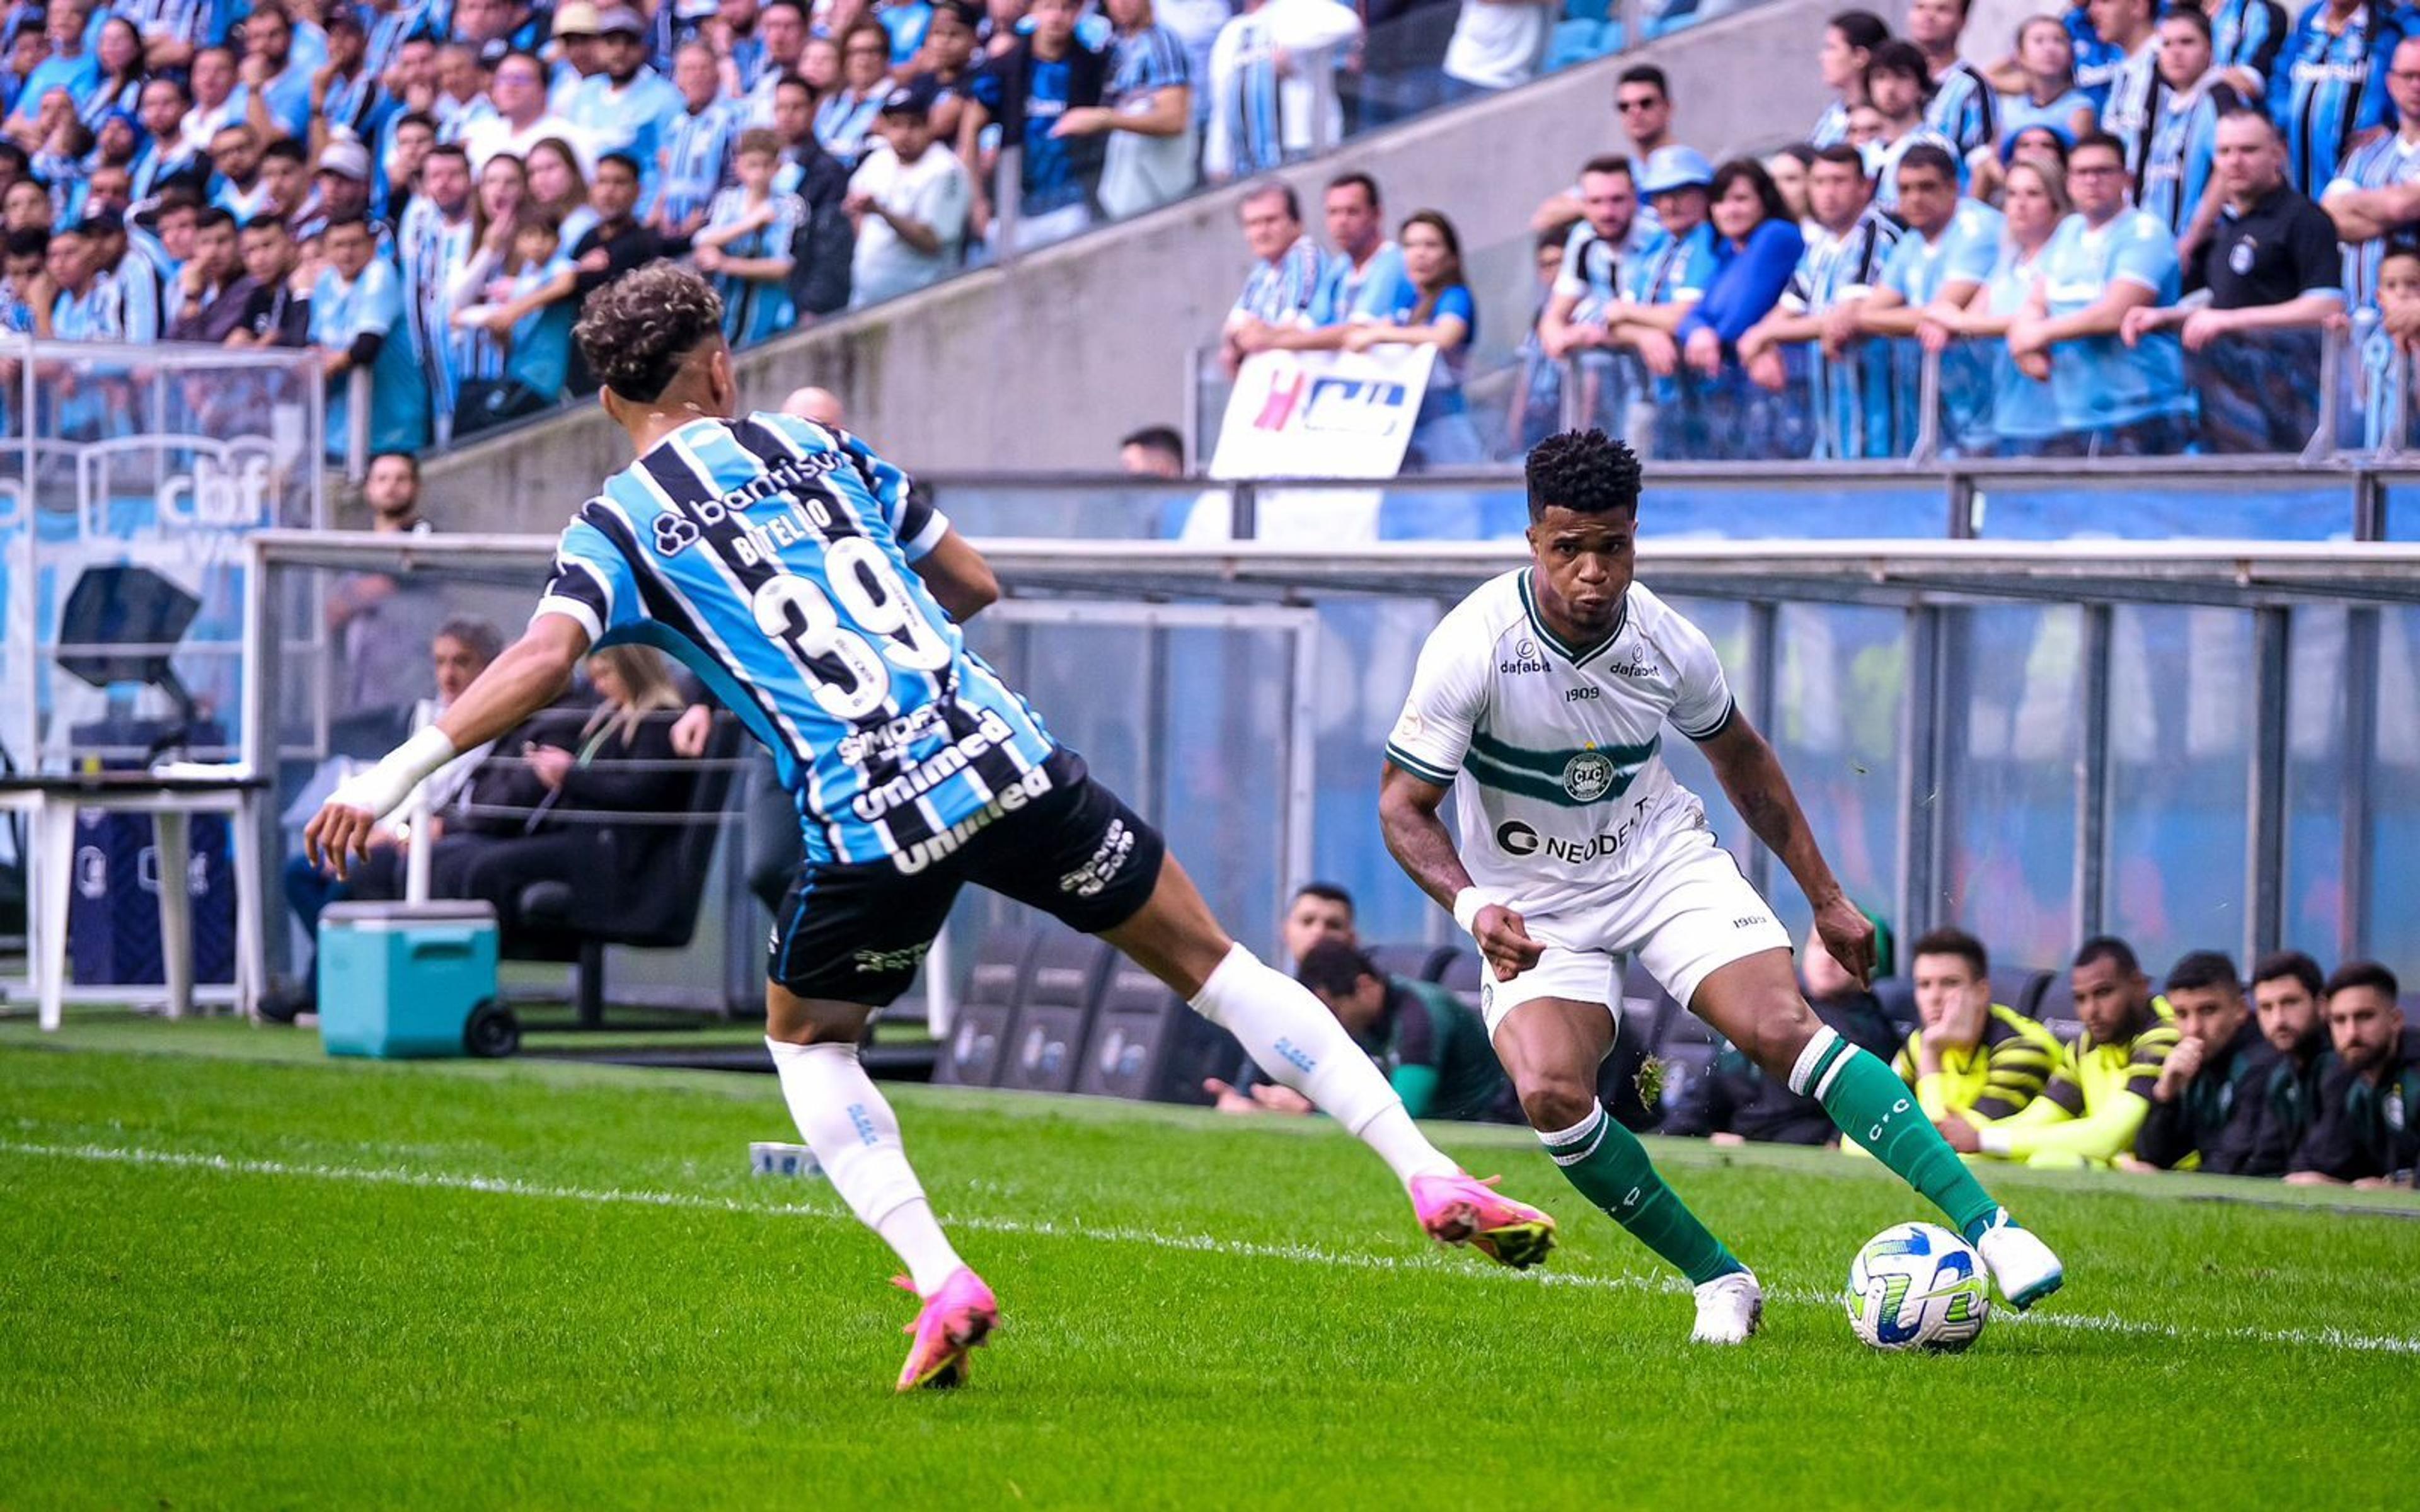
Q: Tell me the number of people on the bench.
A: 8